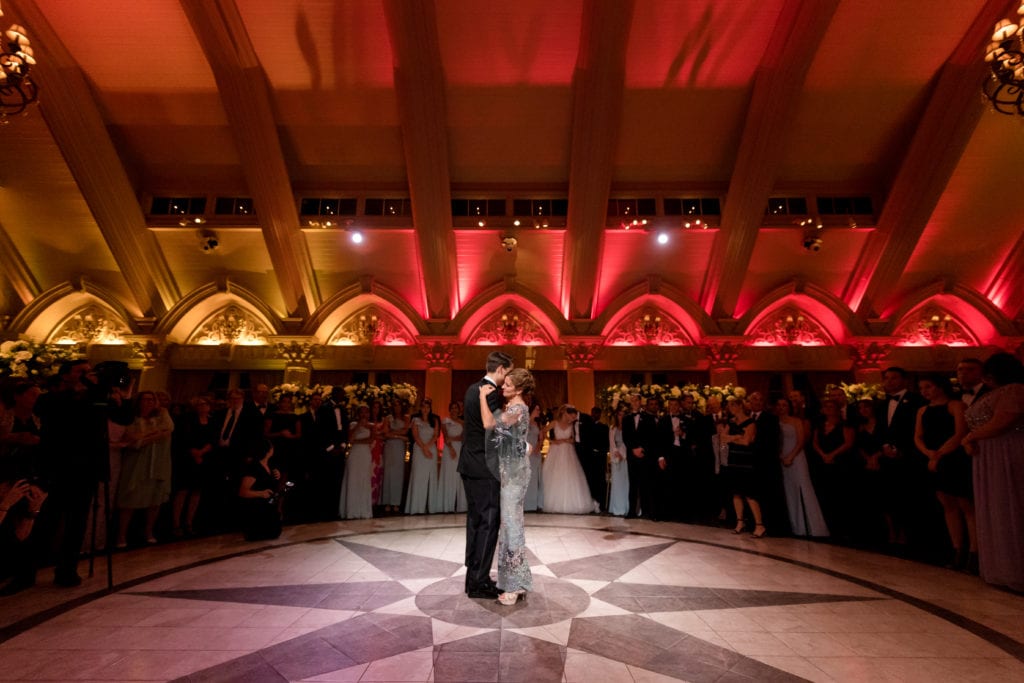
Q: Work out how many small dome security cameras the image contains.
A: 3